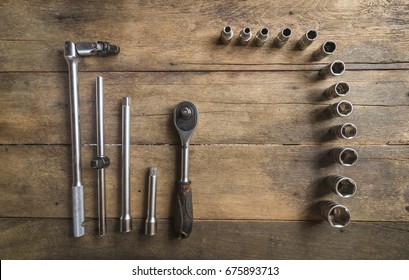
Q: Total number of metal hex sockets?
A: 13